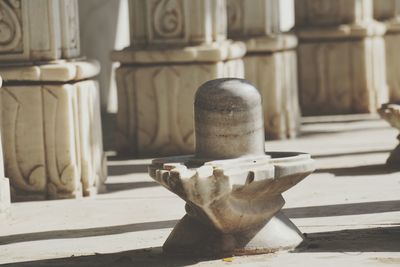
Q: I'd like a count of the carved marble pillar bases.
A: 5